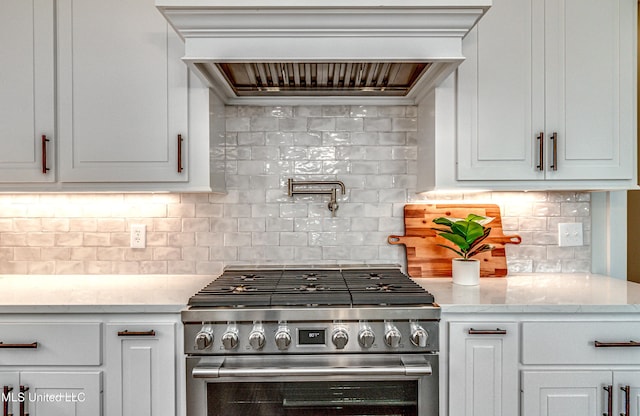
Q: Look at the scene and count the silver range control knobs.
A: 8